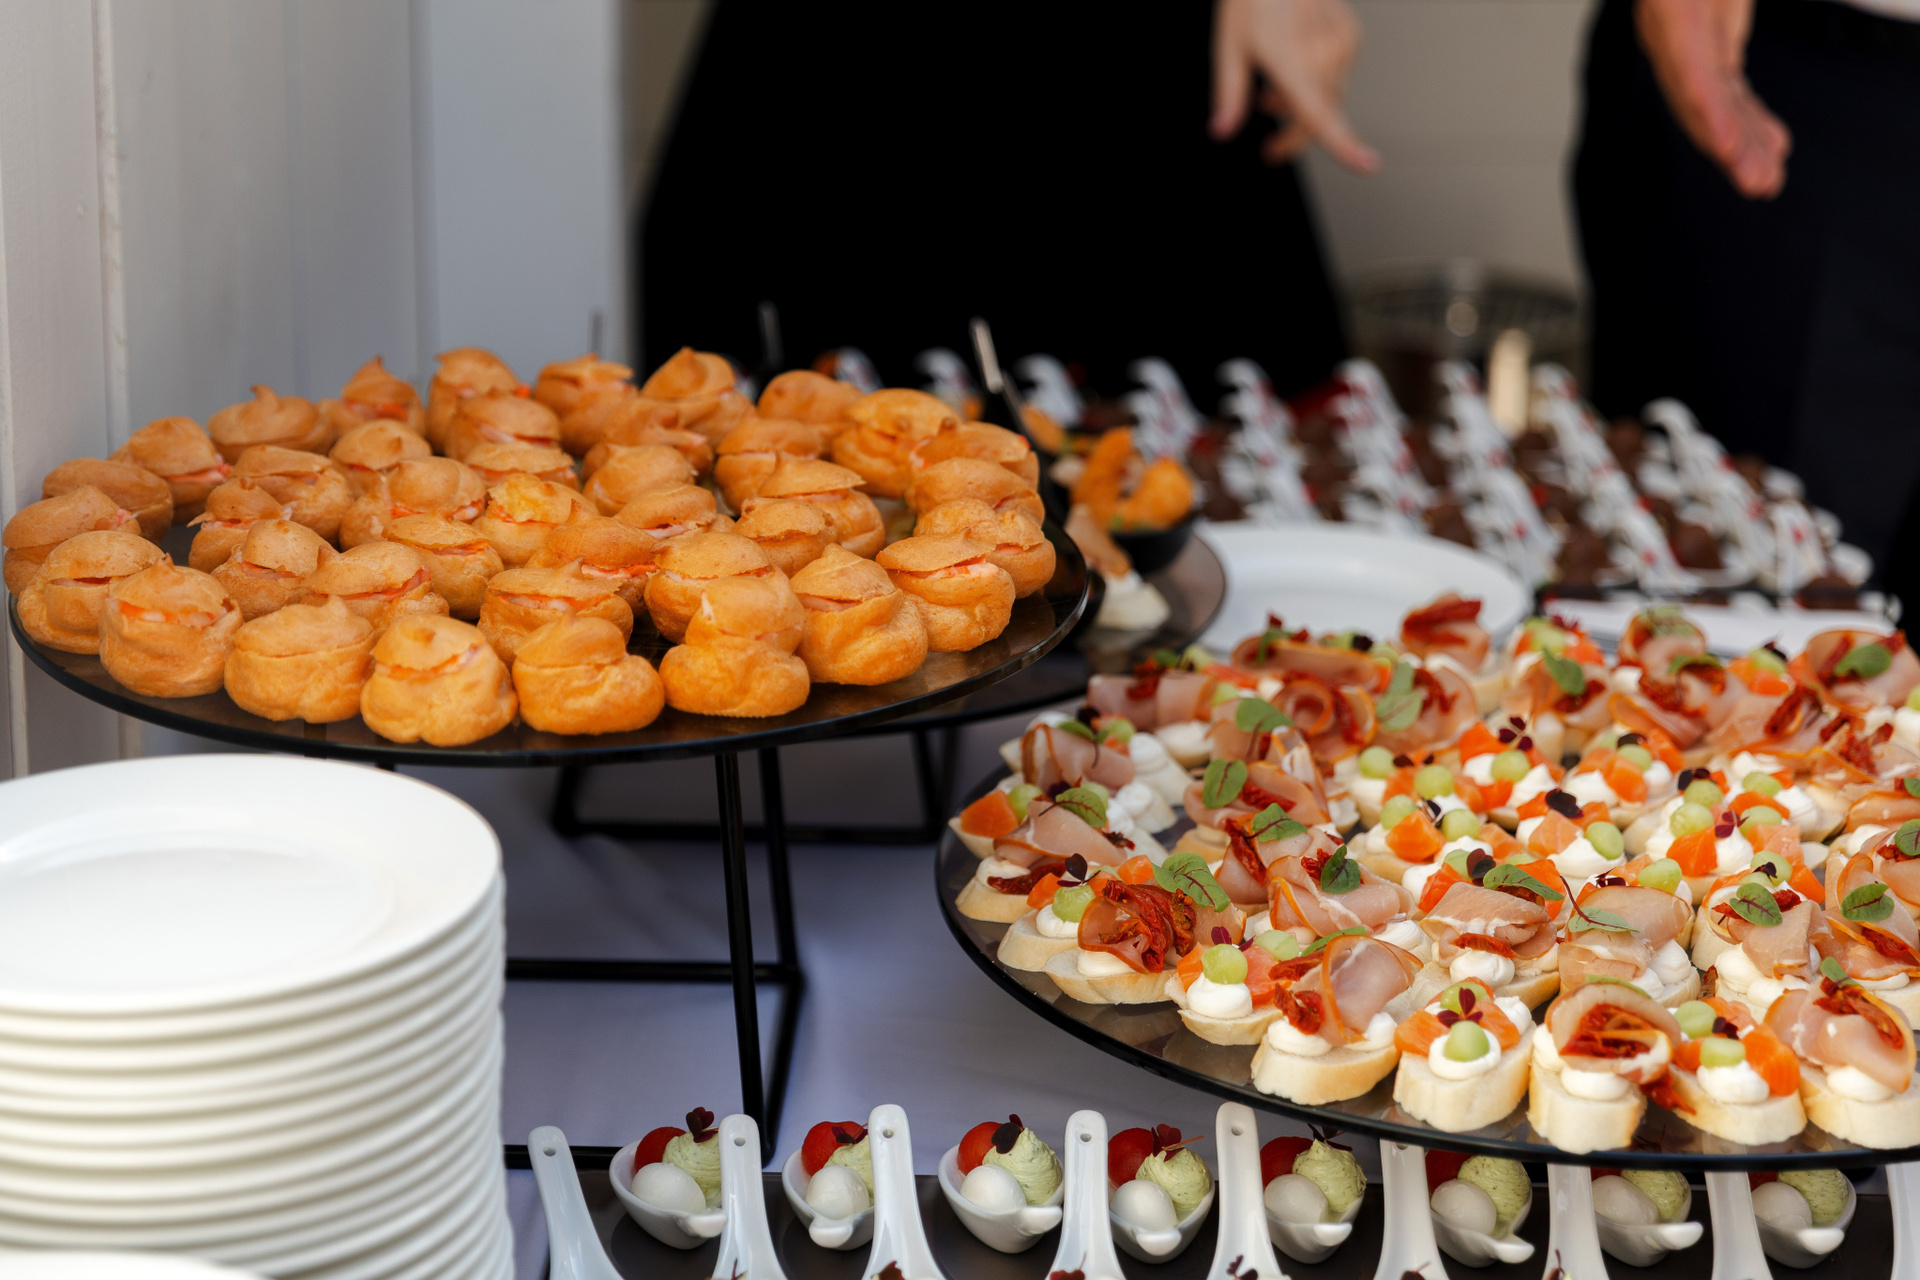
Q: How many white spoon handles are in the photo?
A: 9